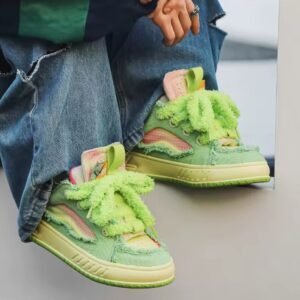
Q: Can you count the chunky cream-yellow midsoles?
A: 2